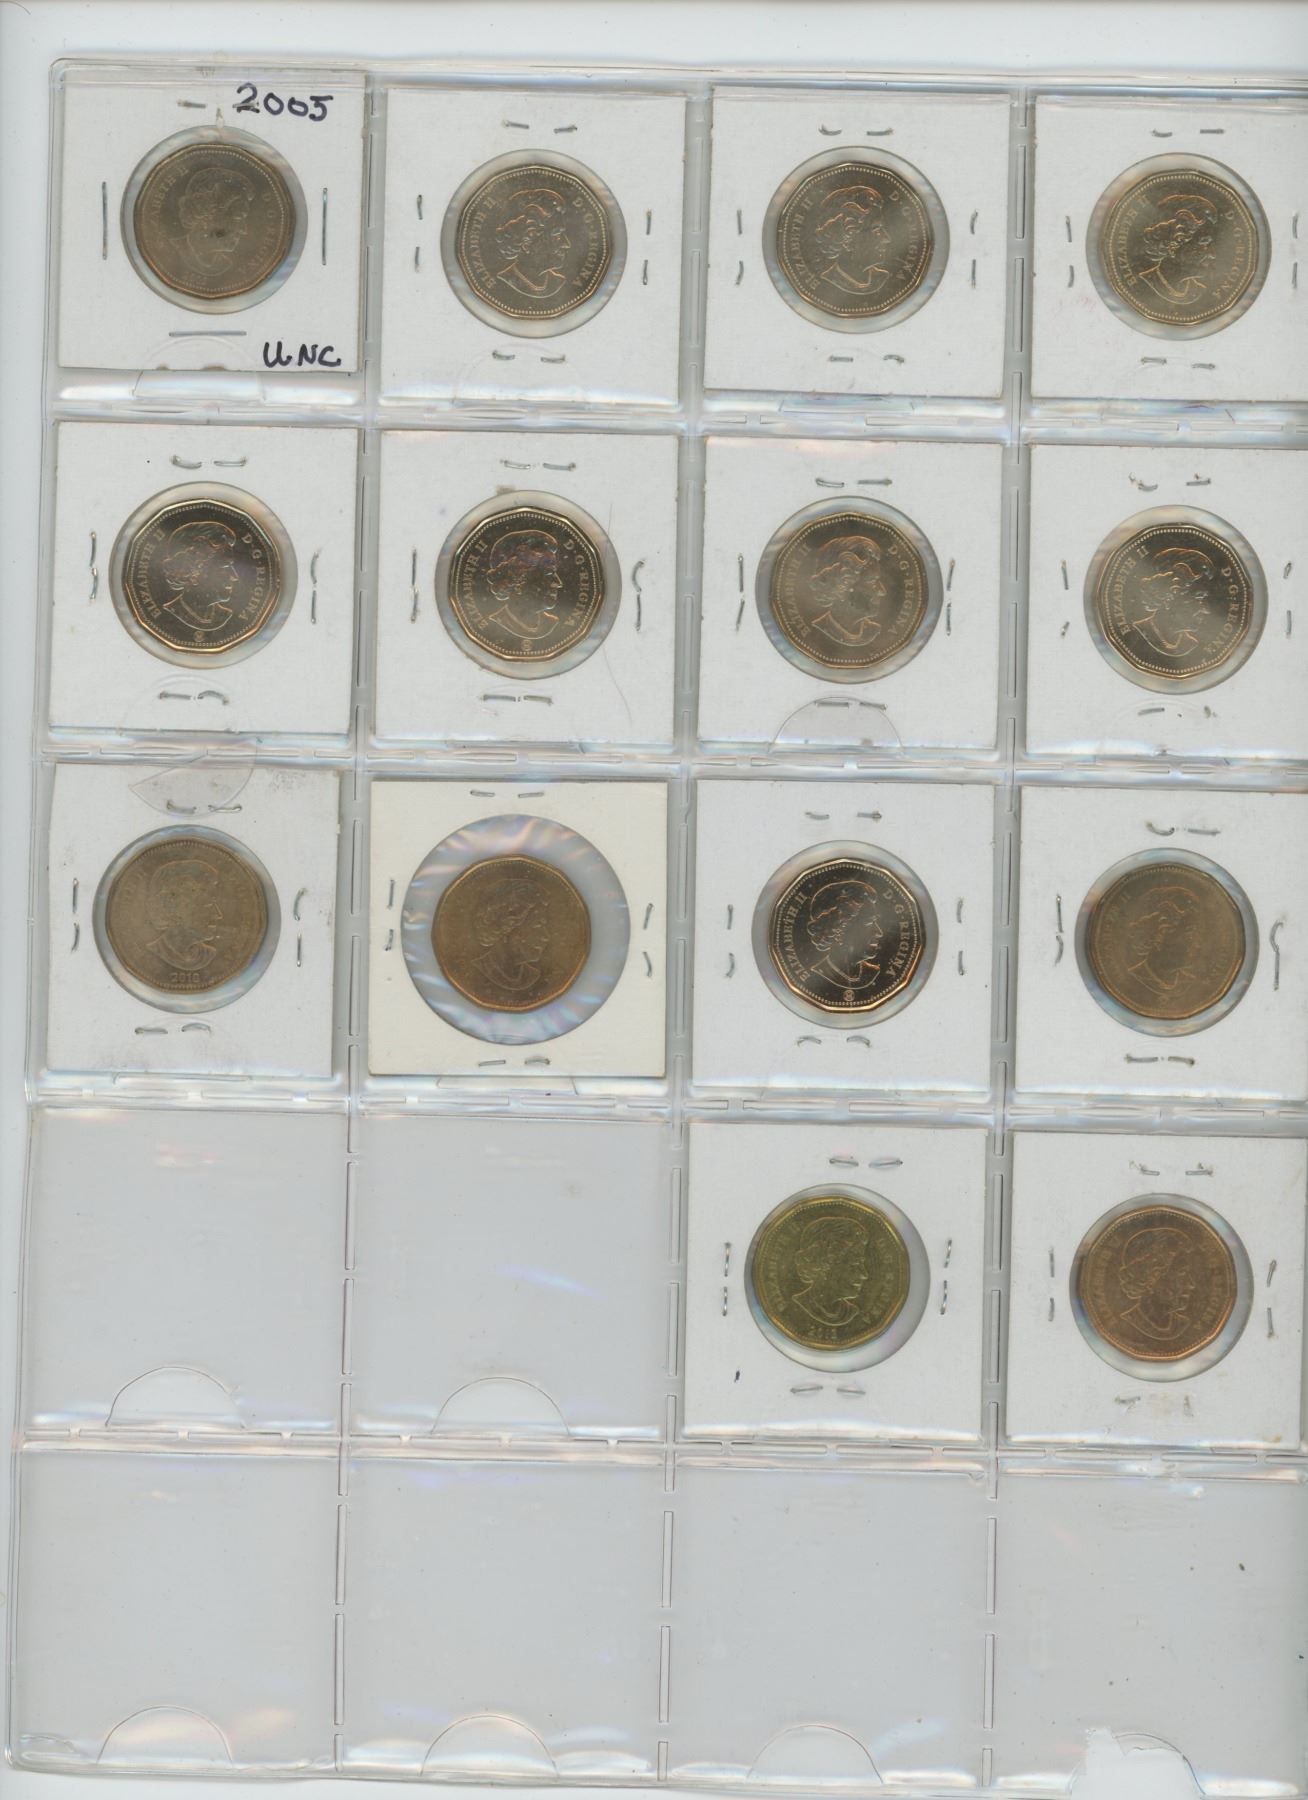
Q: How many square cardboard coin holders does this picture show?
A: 14